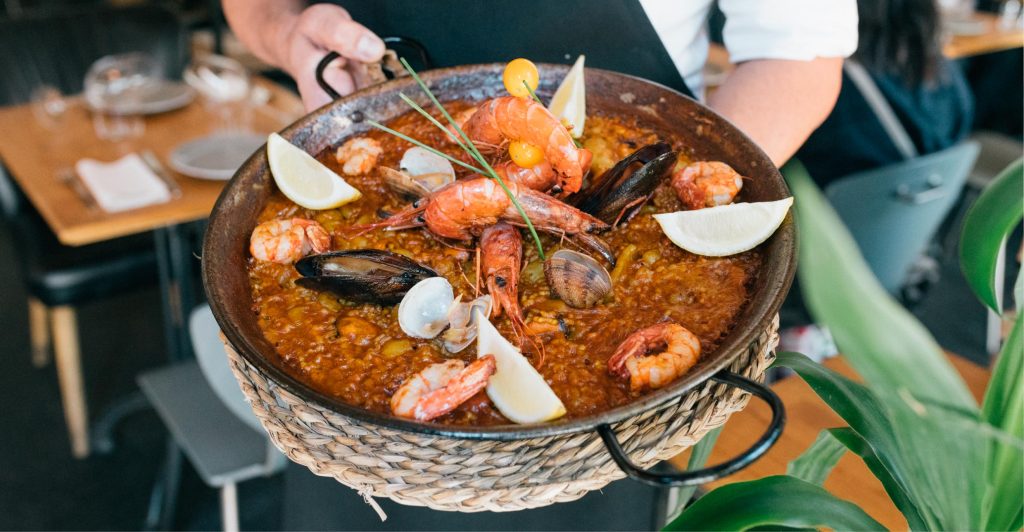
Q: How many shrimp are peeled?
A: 5